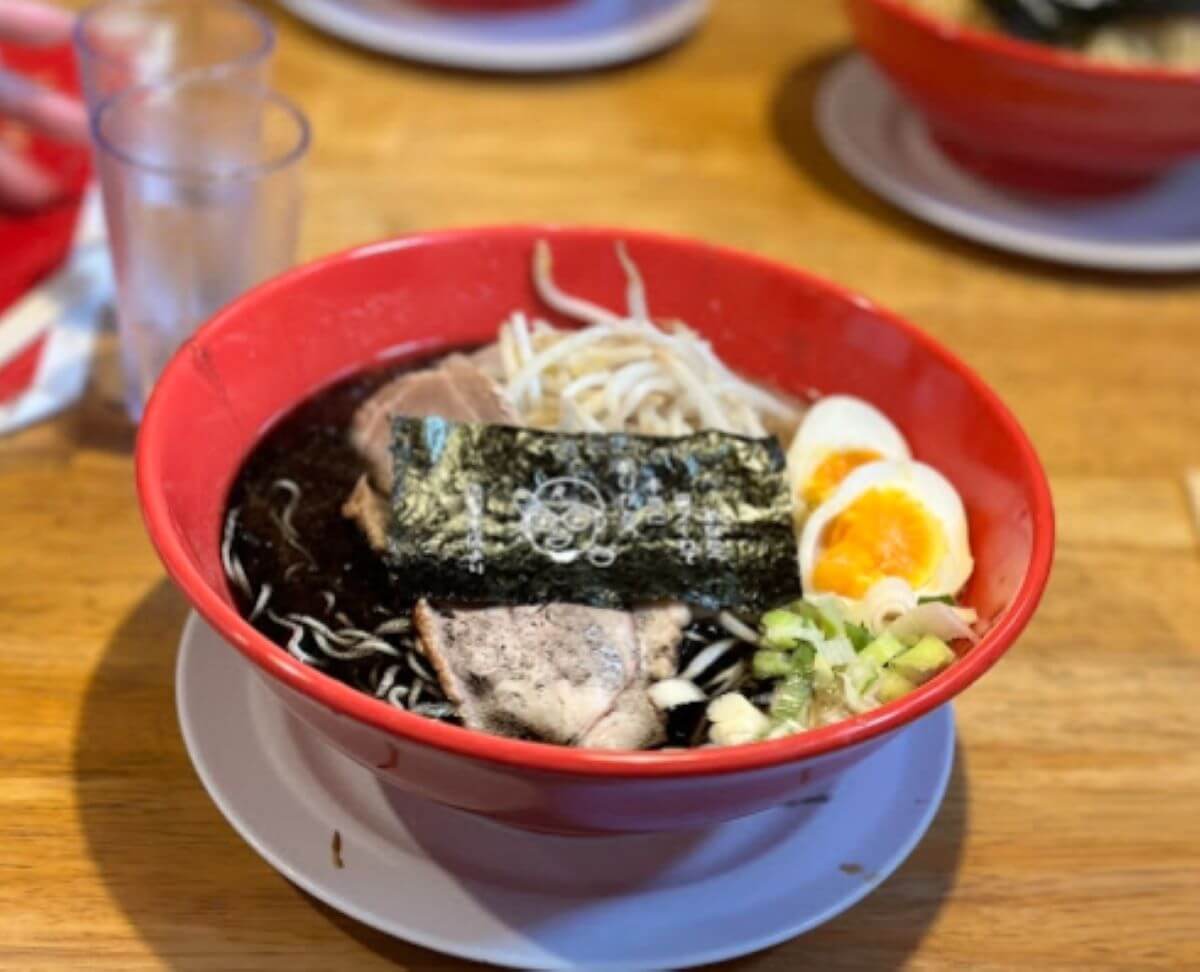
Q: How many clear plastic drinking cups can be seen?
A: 2